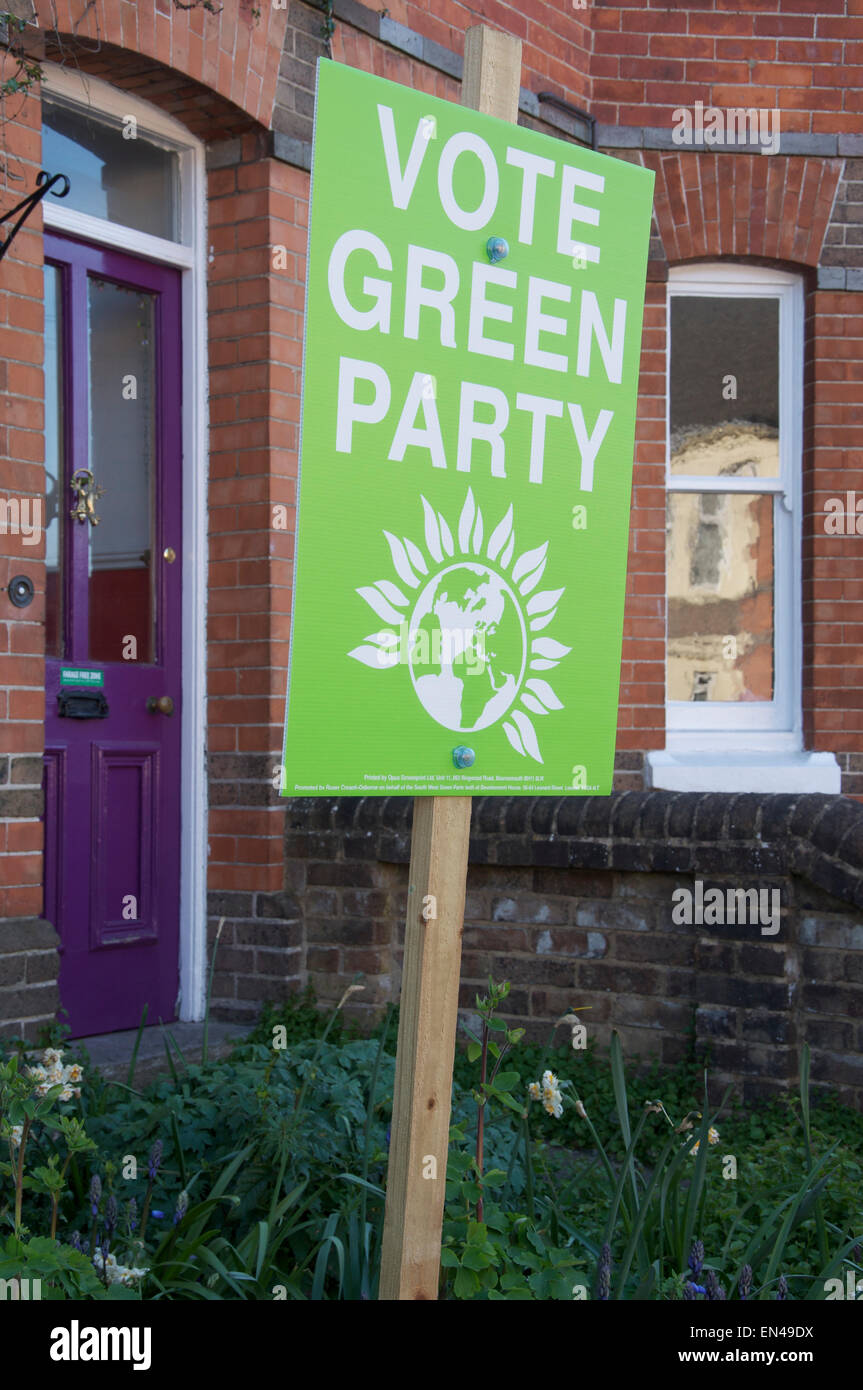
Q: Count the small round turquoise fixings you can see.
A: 2